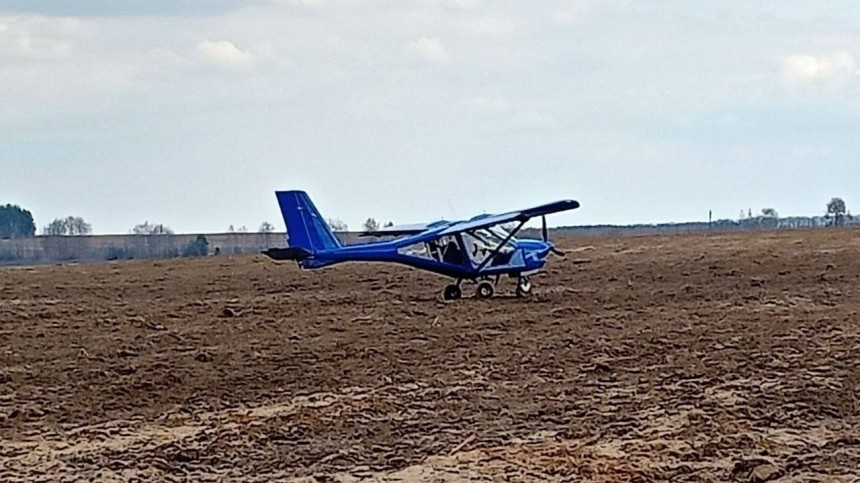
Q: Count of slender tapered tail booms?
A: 1